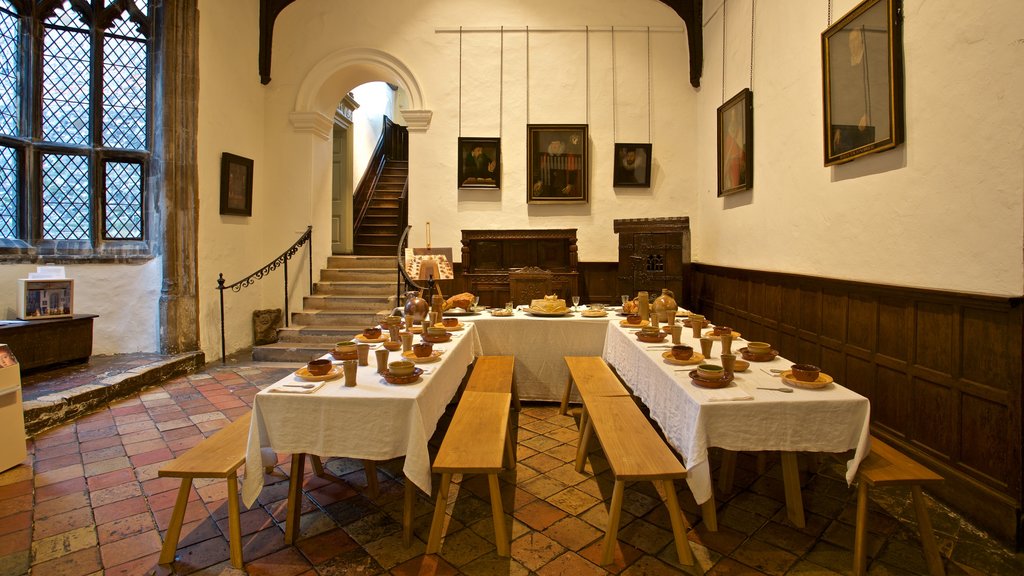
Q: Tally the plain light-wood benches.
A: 6